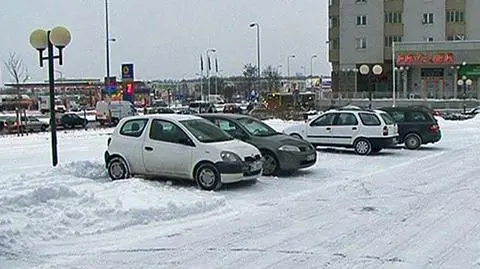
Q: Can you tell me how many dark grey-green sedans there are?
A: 1